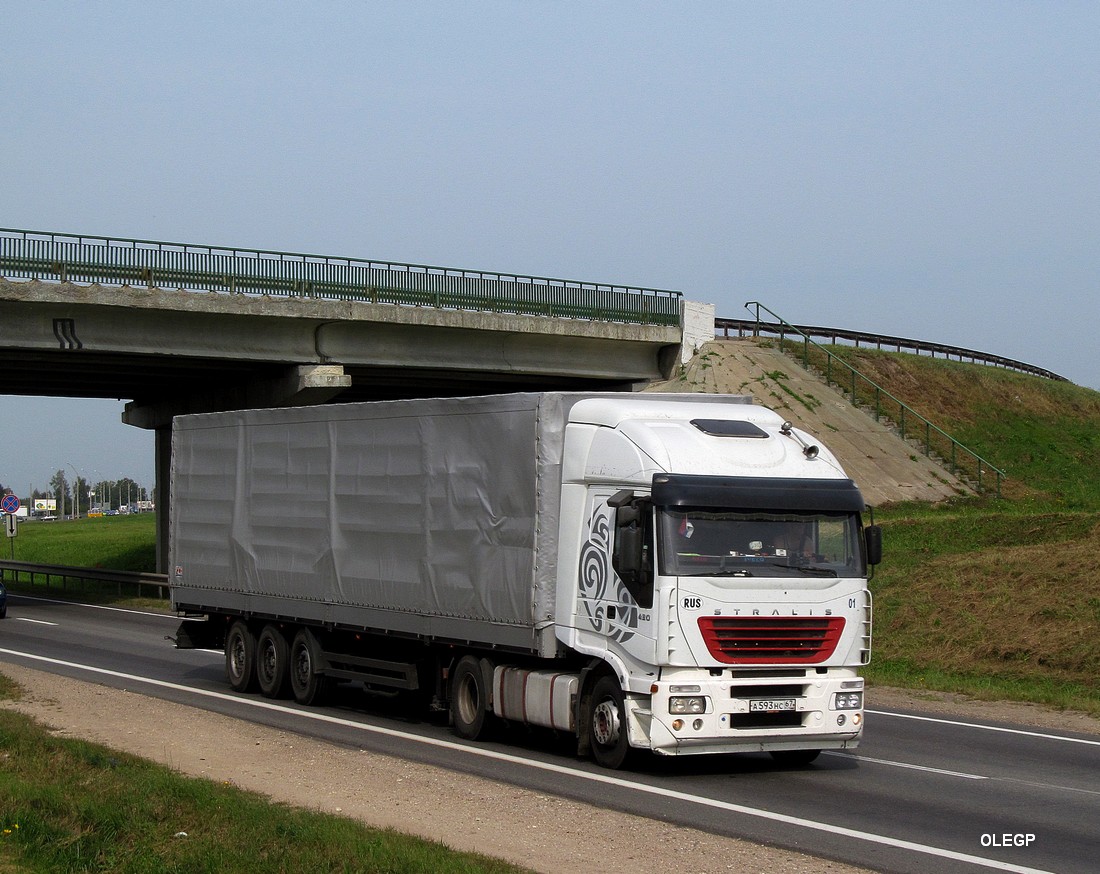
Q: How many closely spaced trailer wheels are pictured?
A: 3